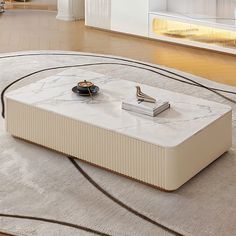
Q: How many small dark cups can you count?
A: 1